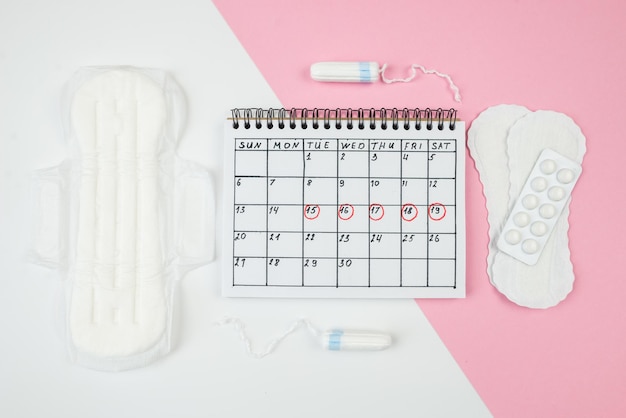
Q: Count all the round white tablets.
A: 10